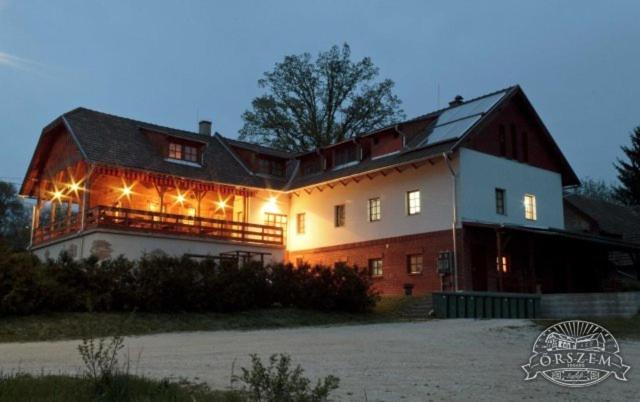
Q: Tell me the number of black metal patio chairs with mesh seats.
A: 0